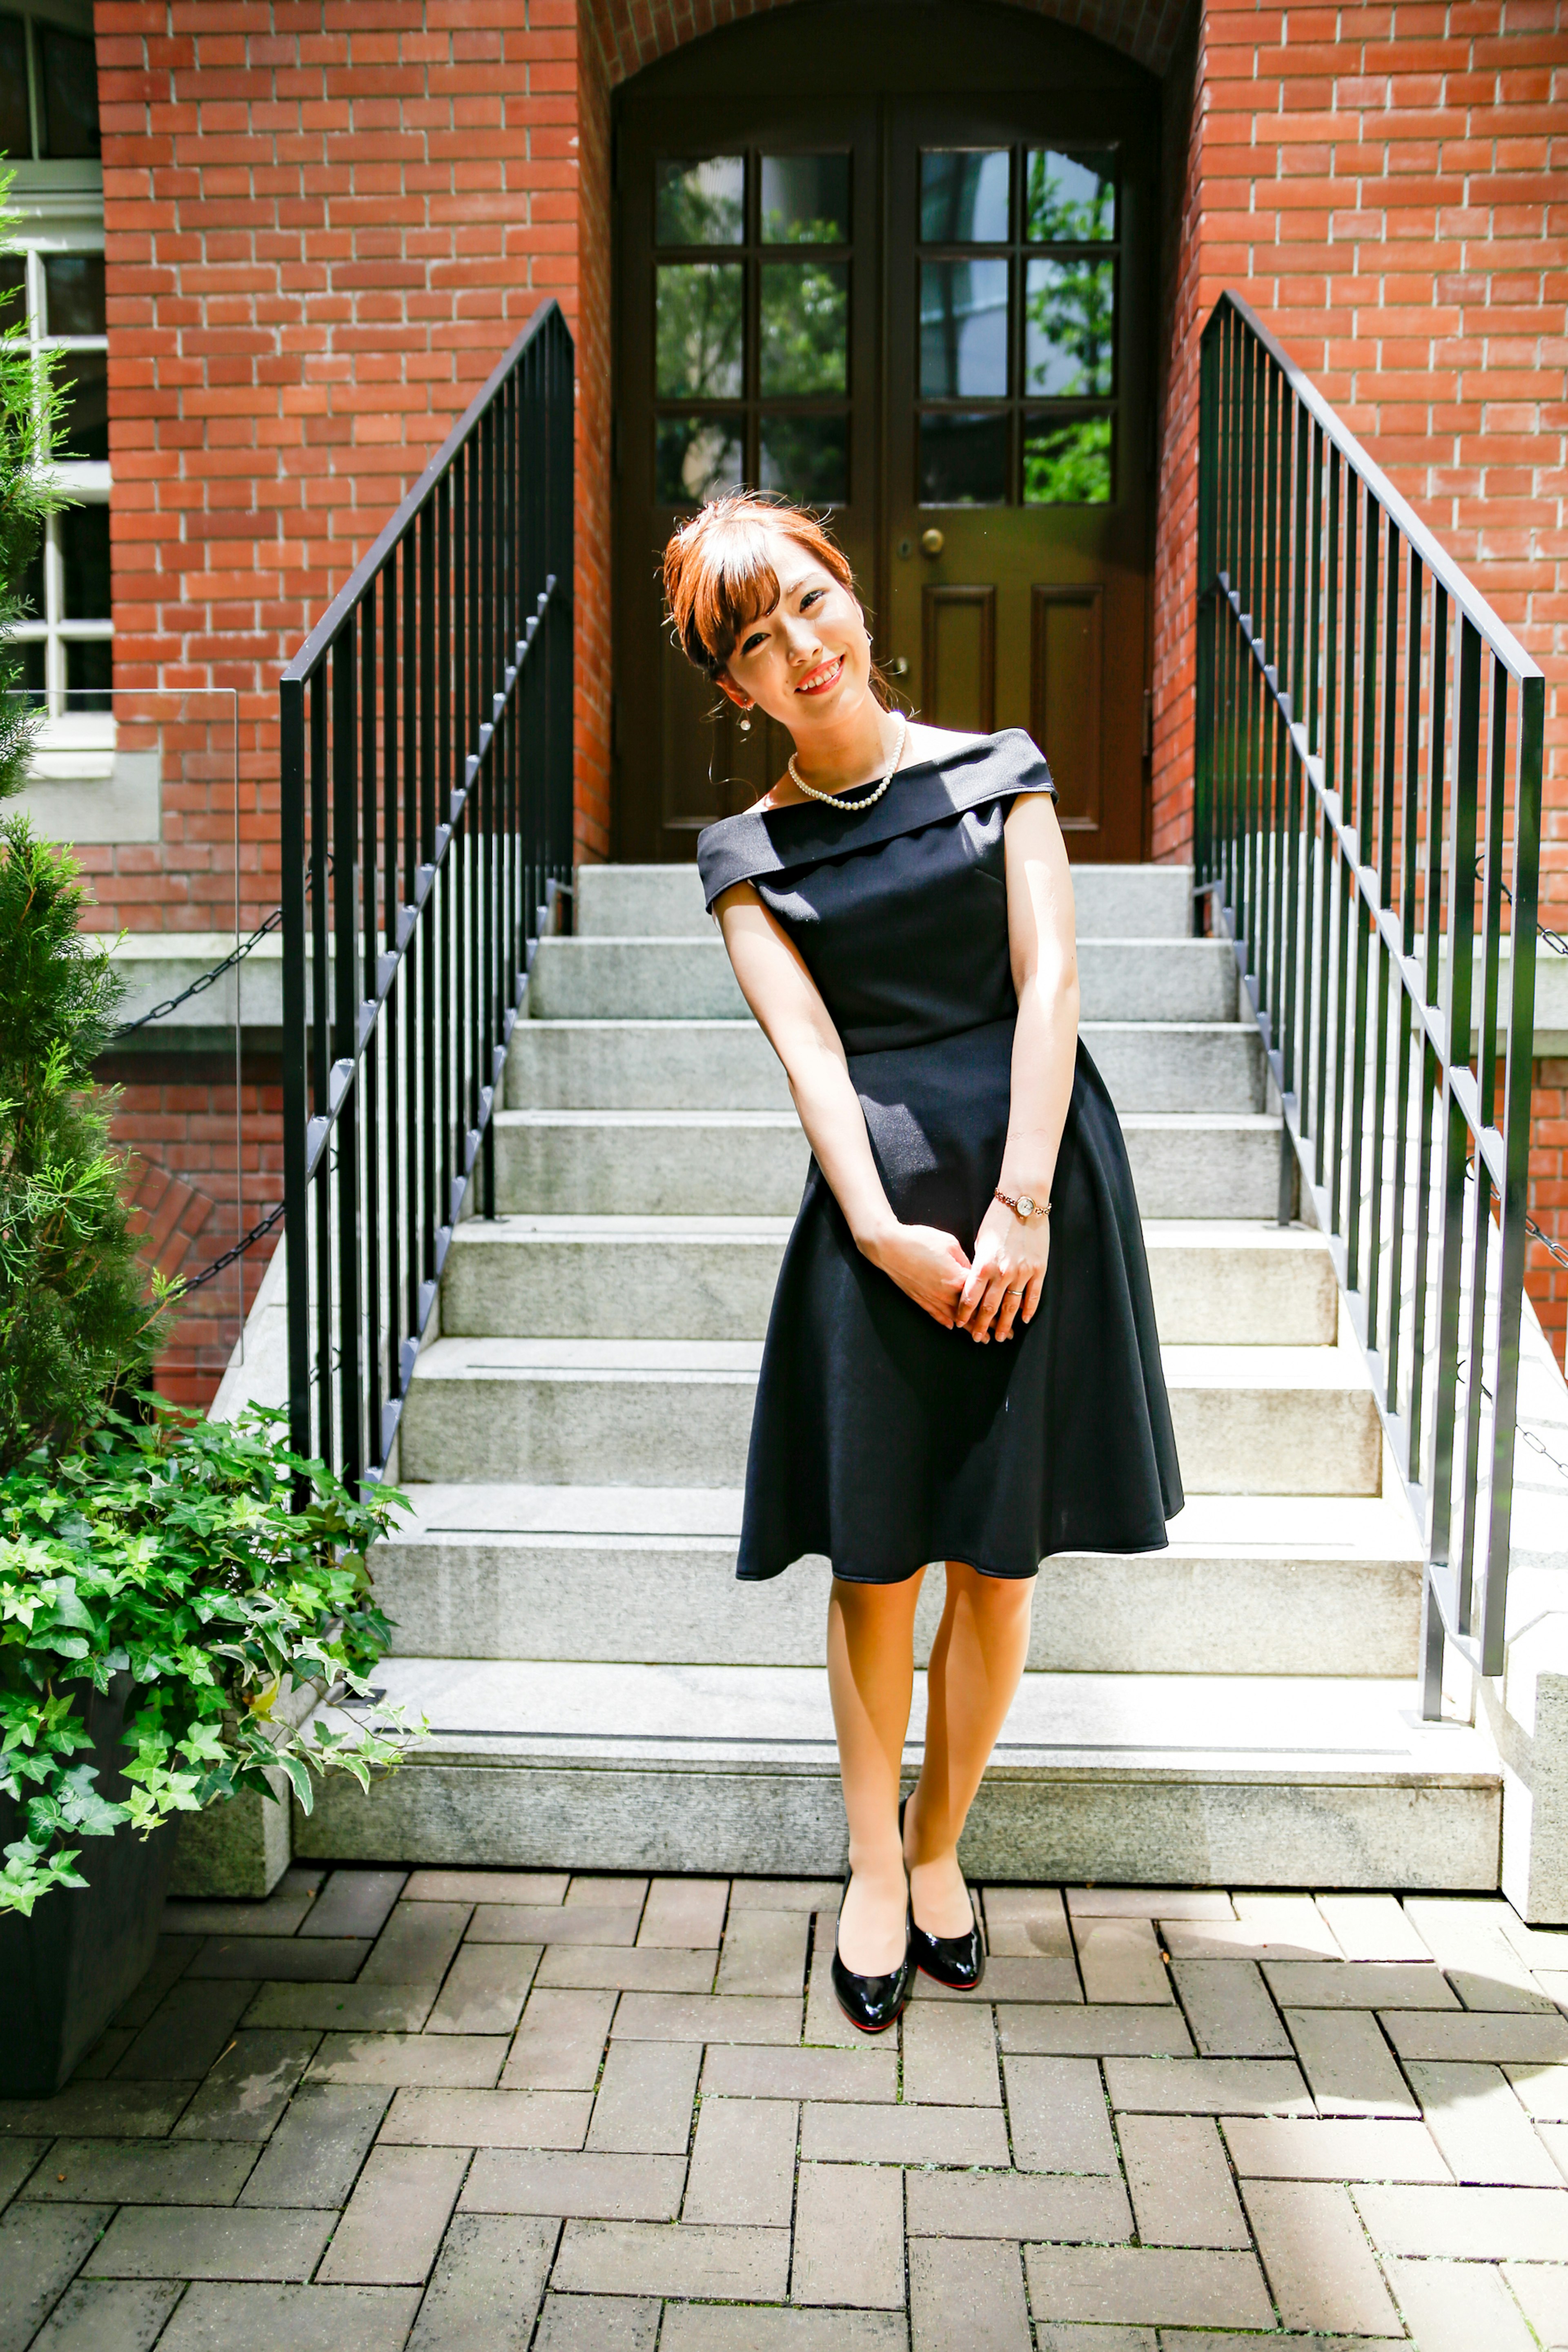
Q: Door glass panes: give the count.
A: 12